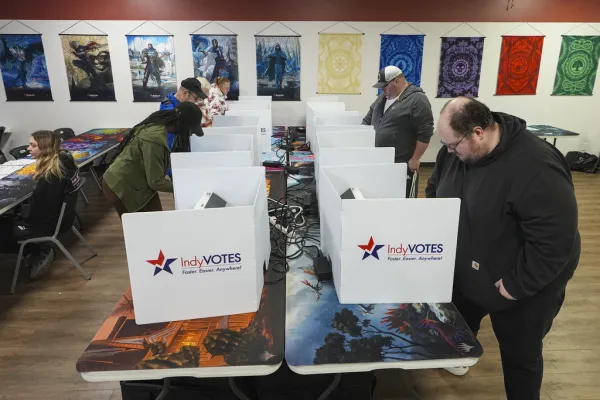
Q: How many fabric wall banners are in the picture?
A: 10